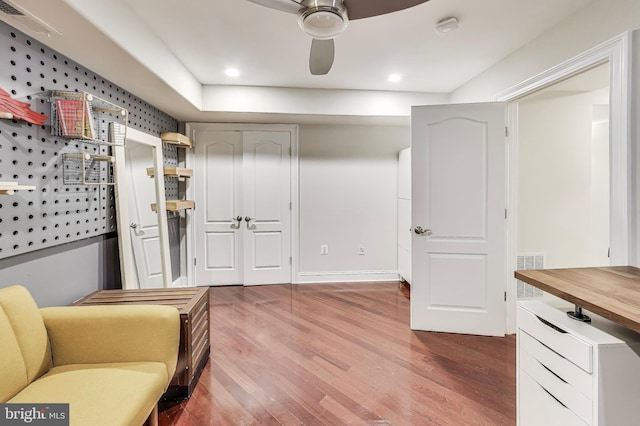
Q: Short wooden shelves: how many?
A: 3